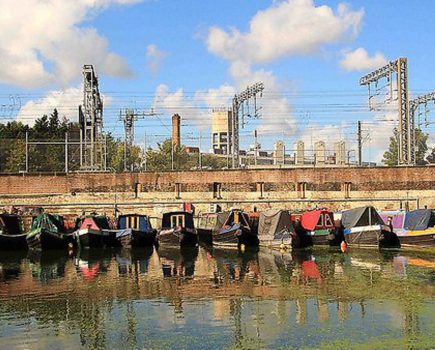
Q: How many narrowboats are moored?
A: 10